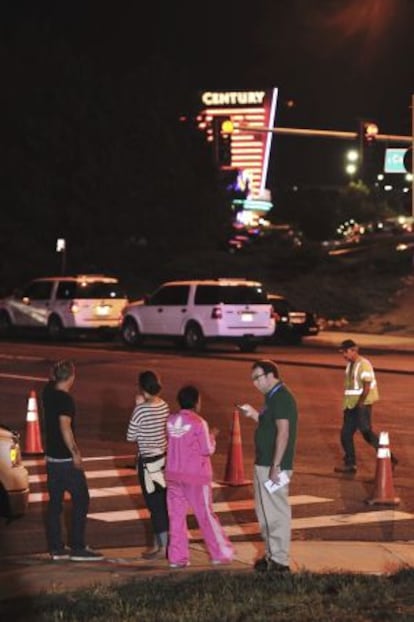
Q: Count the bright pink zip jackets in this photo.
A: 1